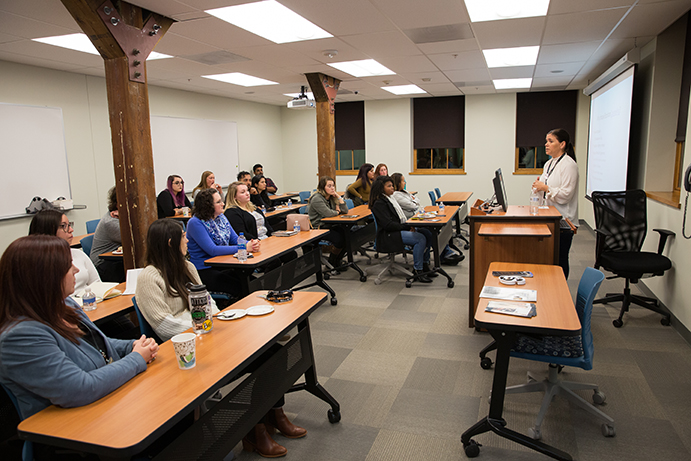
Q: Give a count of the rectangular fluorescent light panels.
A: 9